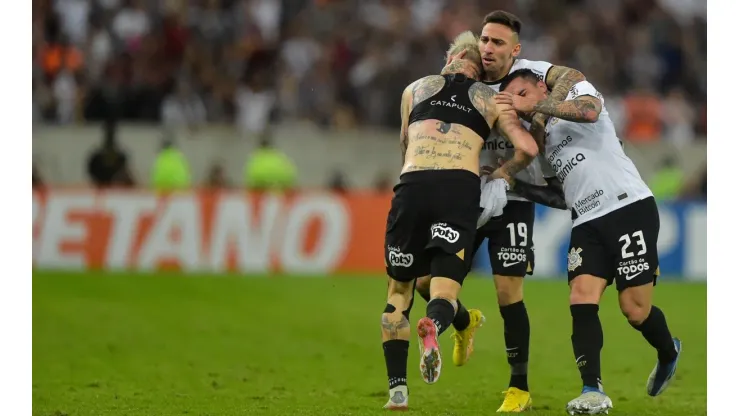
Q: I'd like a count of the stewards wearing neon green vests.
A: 3